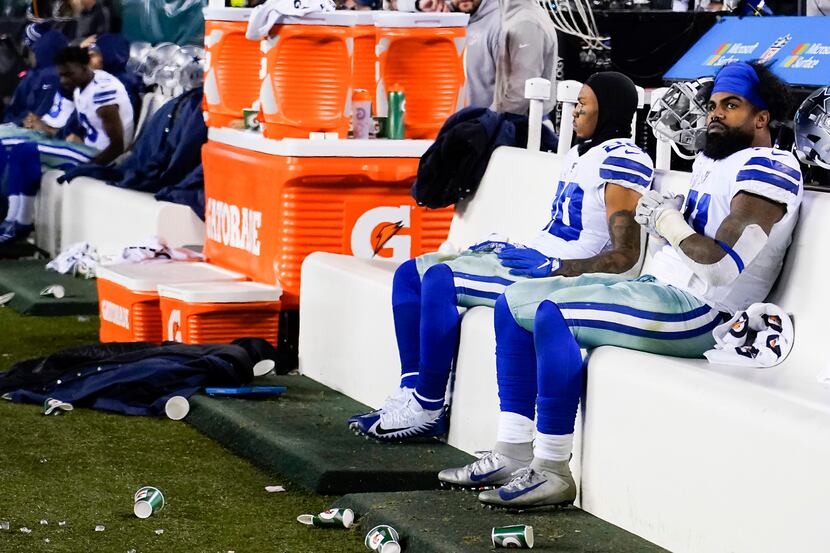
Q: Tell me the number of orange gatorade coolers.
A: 7